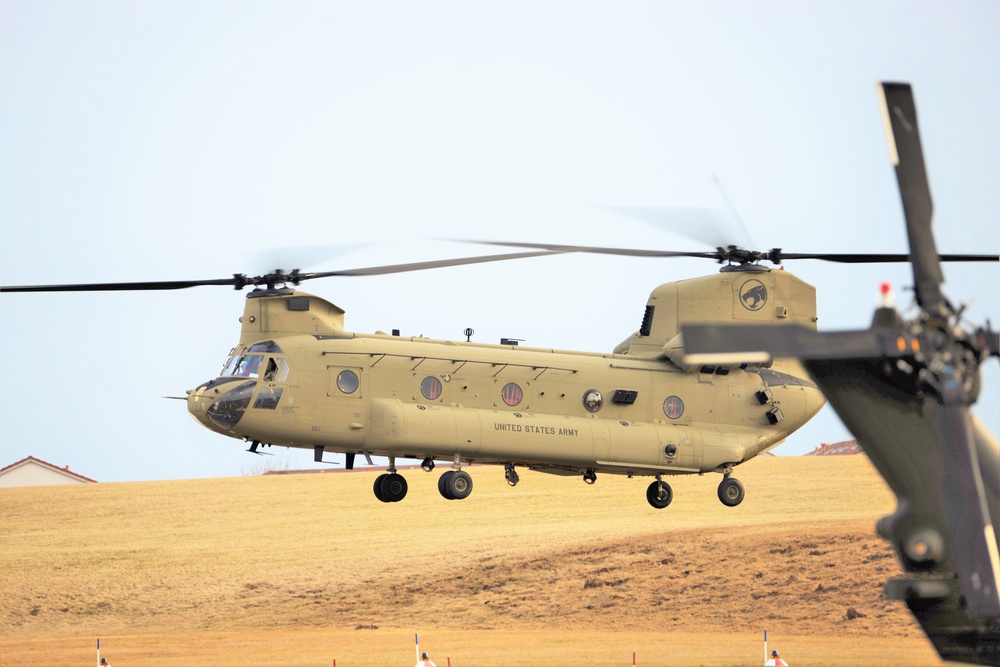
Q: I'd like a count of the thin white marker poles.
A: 3